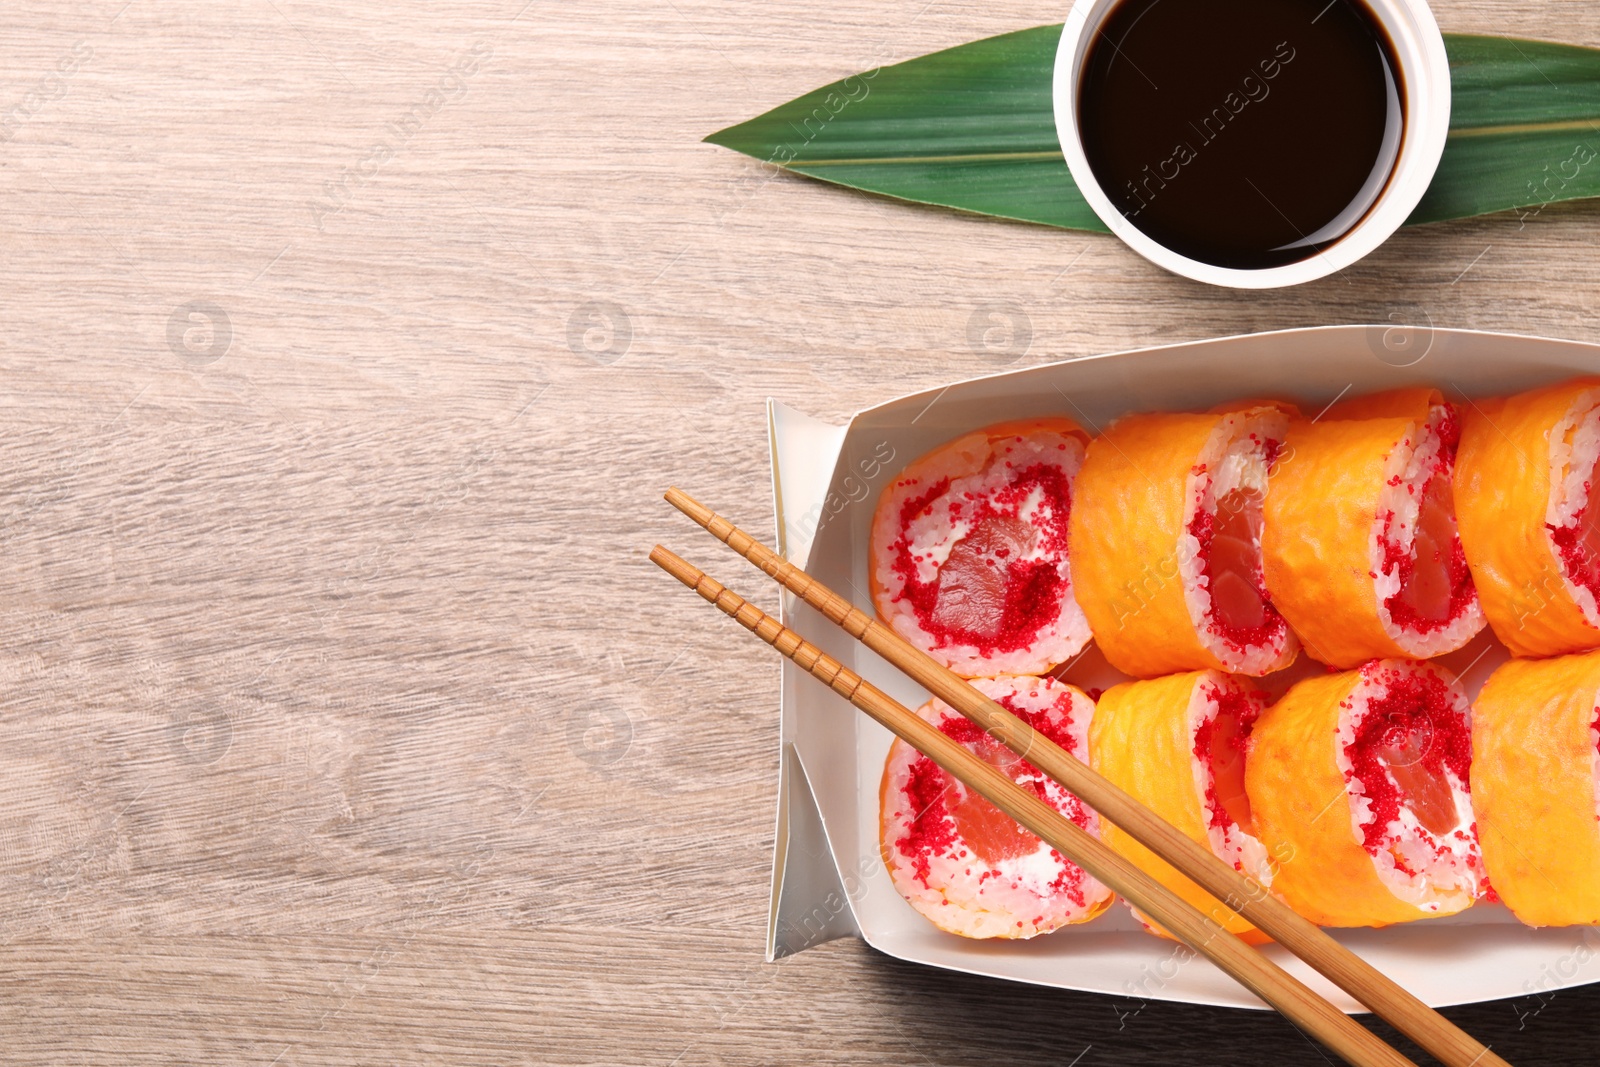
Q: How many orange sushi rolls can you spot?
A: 8